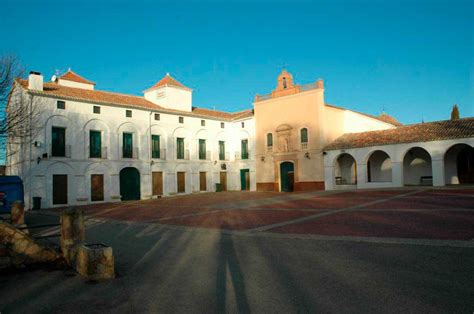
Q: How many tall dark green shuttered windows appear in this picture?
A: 8